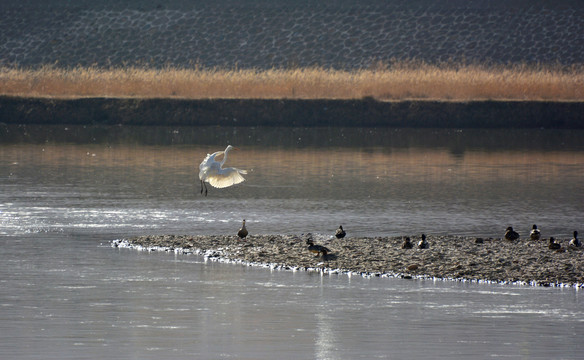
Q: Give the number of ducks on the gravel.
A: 9